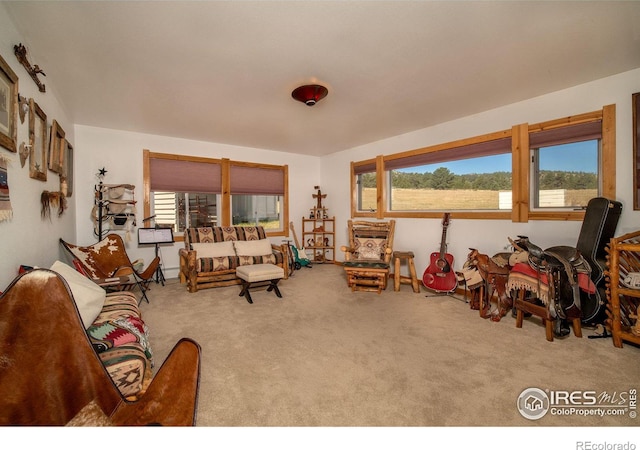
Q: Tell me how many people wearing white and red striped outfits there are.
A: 0